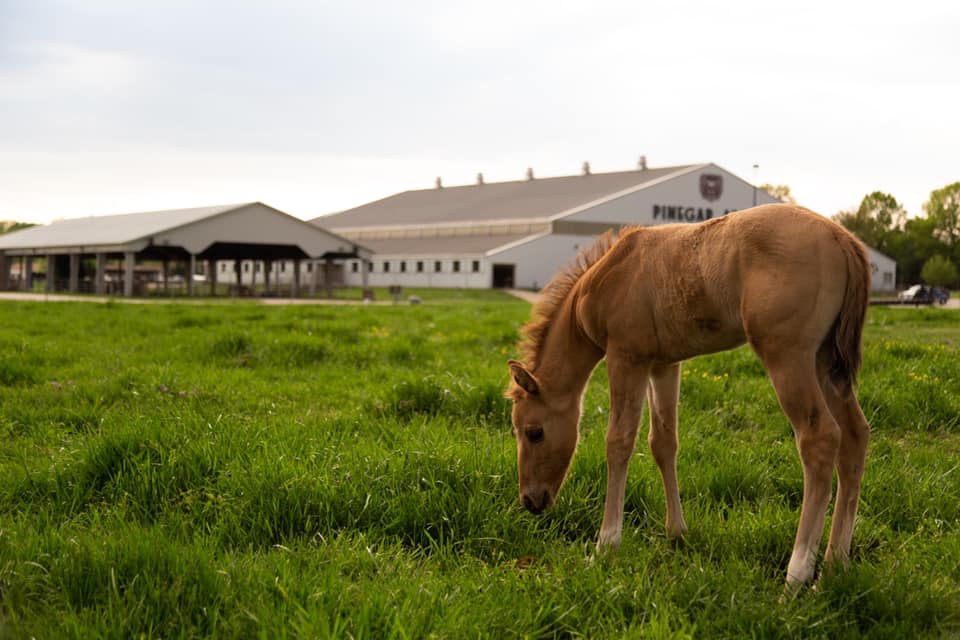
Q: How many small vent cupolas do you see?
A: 5